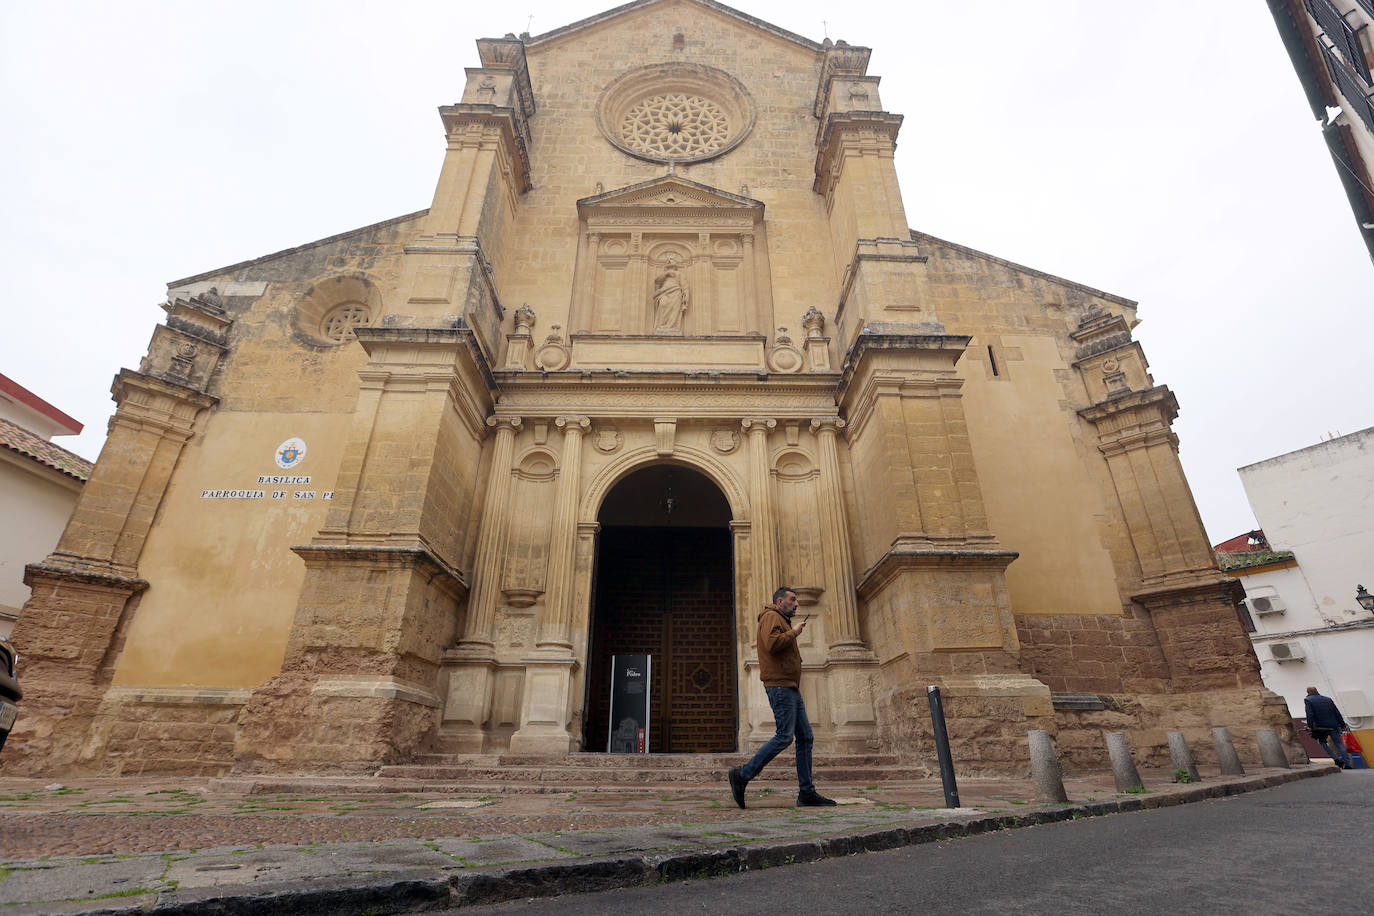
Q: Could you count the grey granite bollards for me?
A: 5